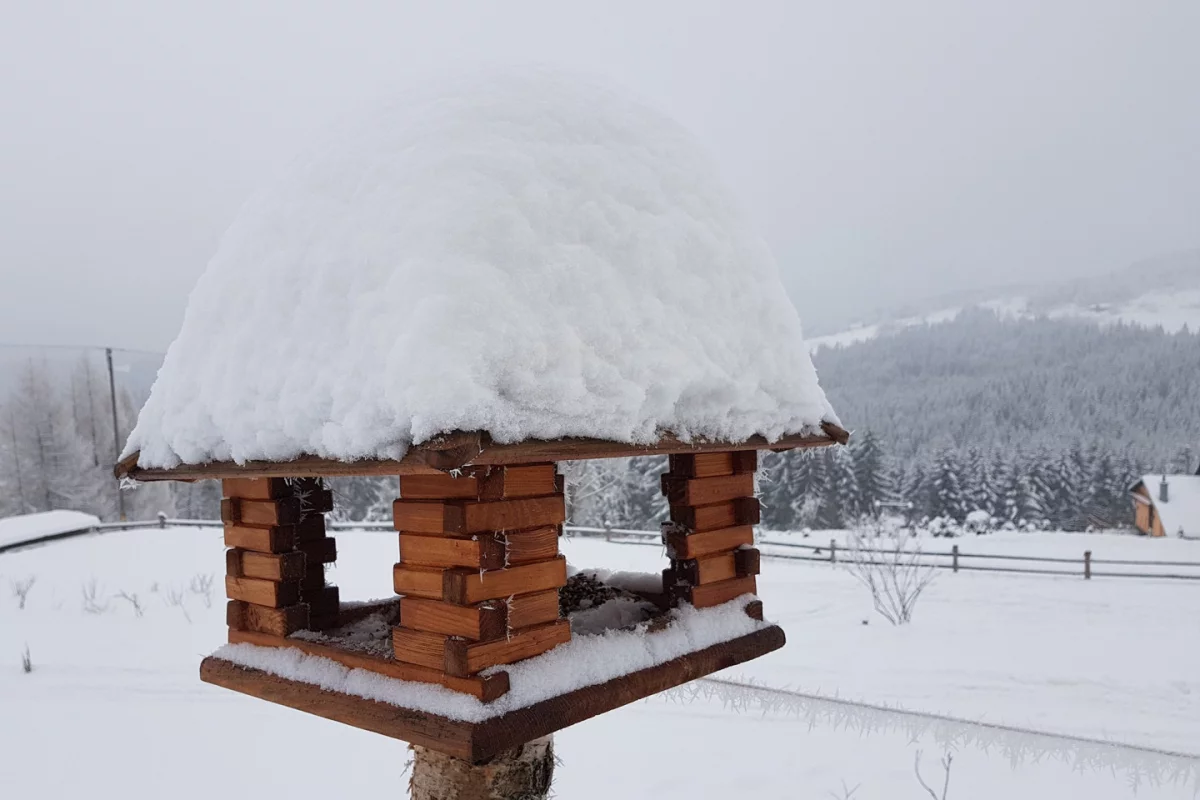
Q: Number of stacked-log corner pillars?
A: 3